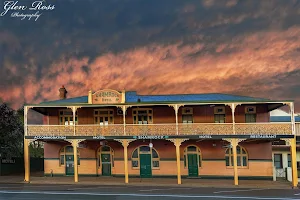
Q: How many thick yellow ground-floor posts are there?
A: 6